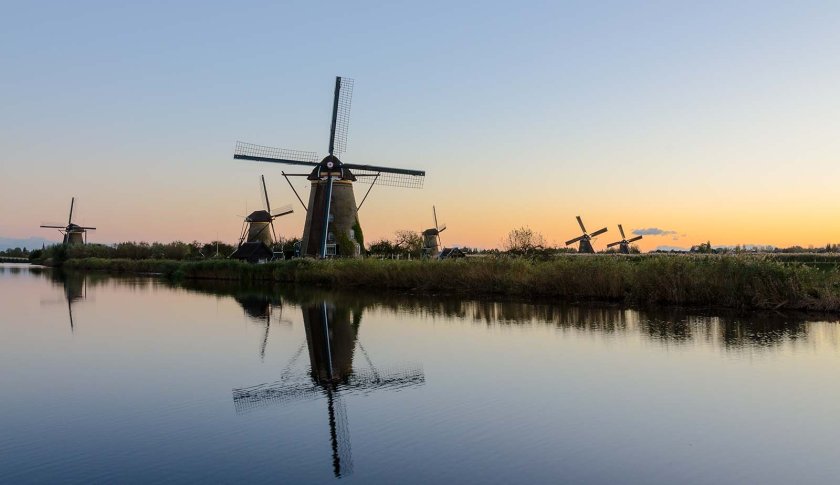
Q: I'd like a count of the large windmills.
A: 1